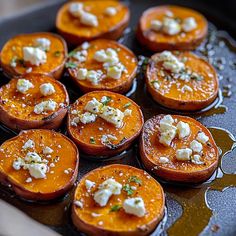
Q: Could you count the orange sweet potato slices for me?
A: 10